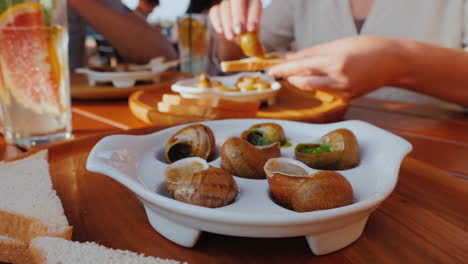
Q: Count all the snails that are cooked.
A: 6